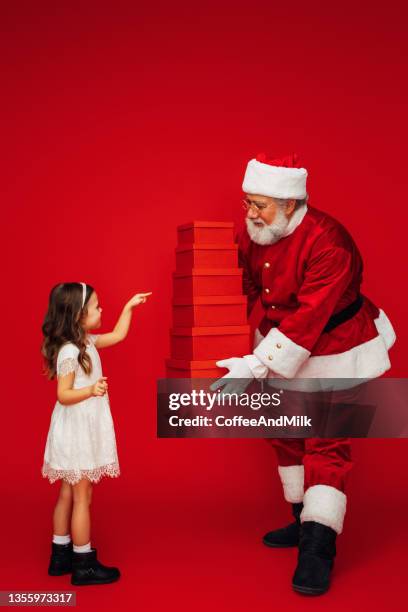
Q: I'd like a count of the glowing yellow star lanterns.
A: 0